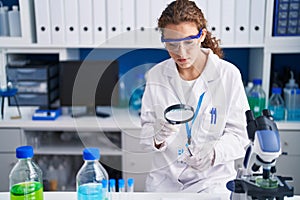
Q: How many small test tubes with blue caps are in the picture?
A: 4